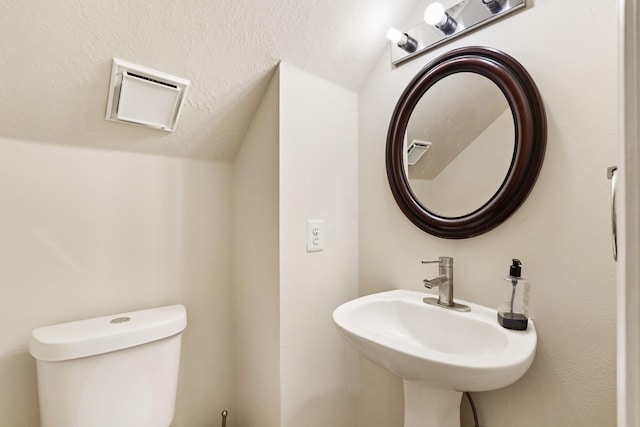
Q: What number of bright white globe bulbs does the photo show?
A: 2